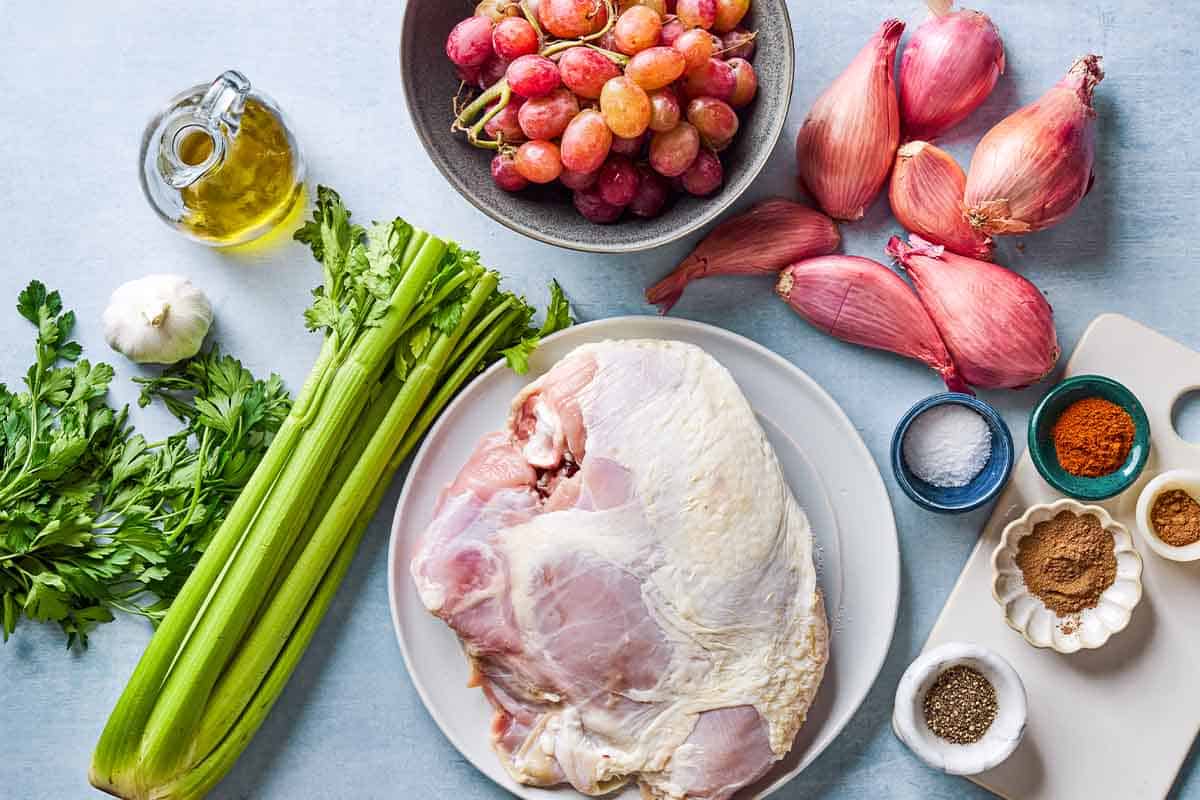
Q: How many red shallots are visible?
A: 7